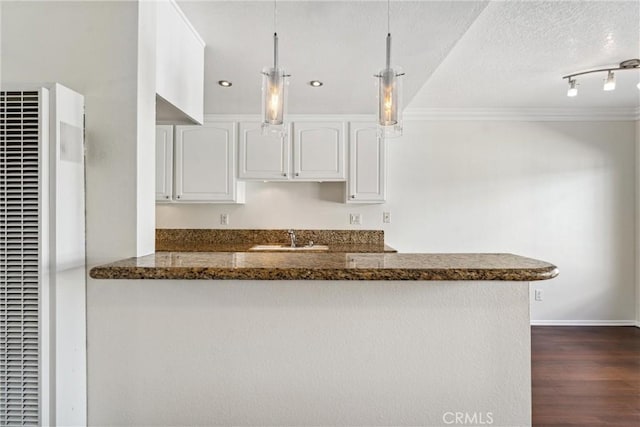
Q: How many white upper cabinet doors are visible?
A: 5